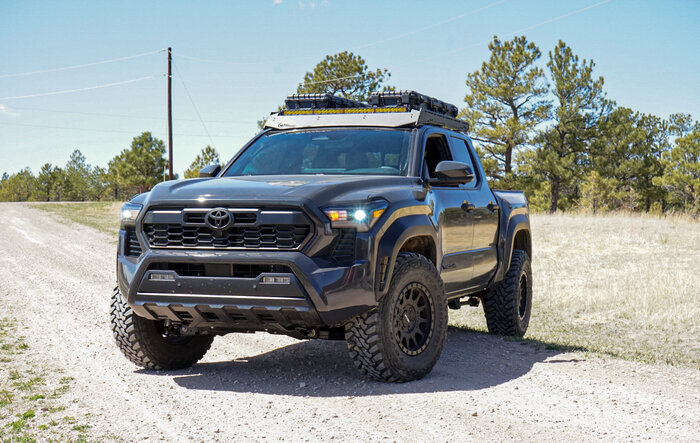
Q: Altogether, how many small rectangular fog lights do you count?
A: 2